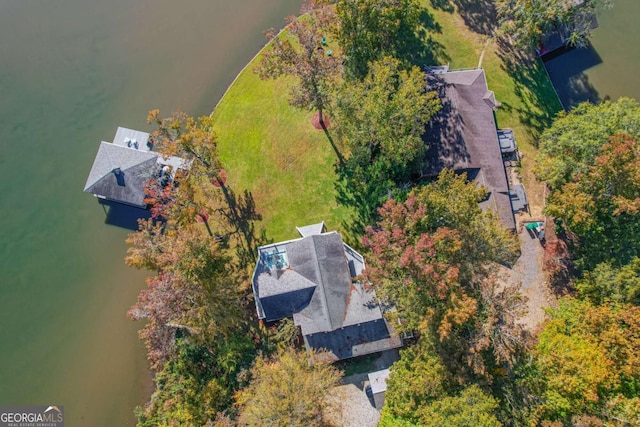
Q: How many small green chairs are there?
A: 2